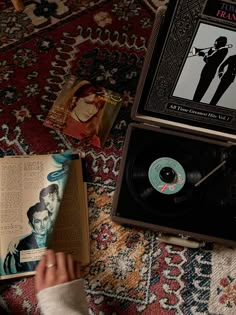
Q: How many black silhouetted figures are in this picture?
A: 2